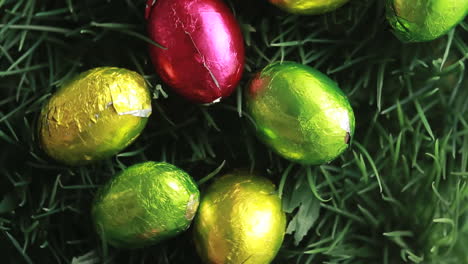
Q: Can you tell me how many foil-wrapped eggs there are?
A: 7